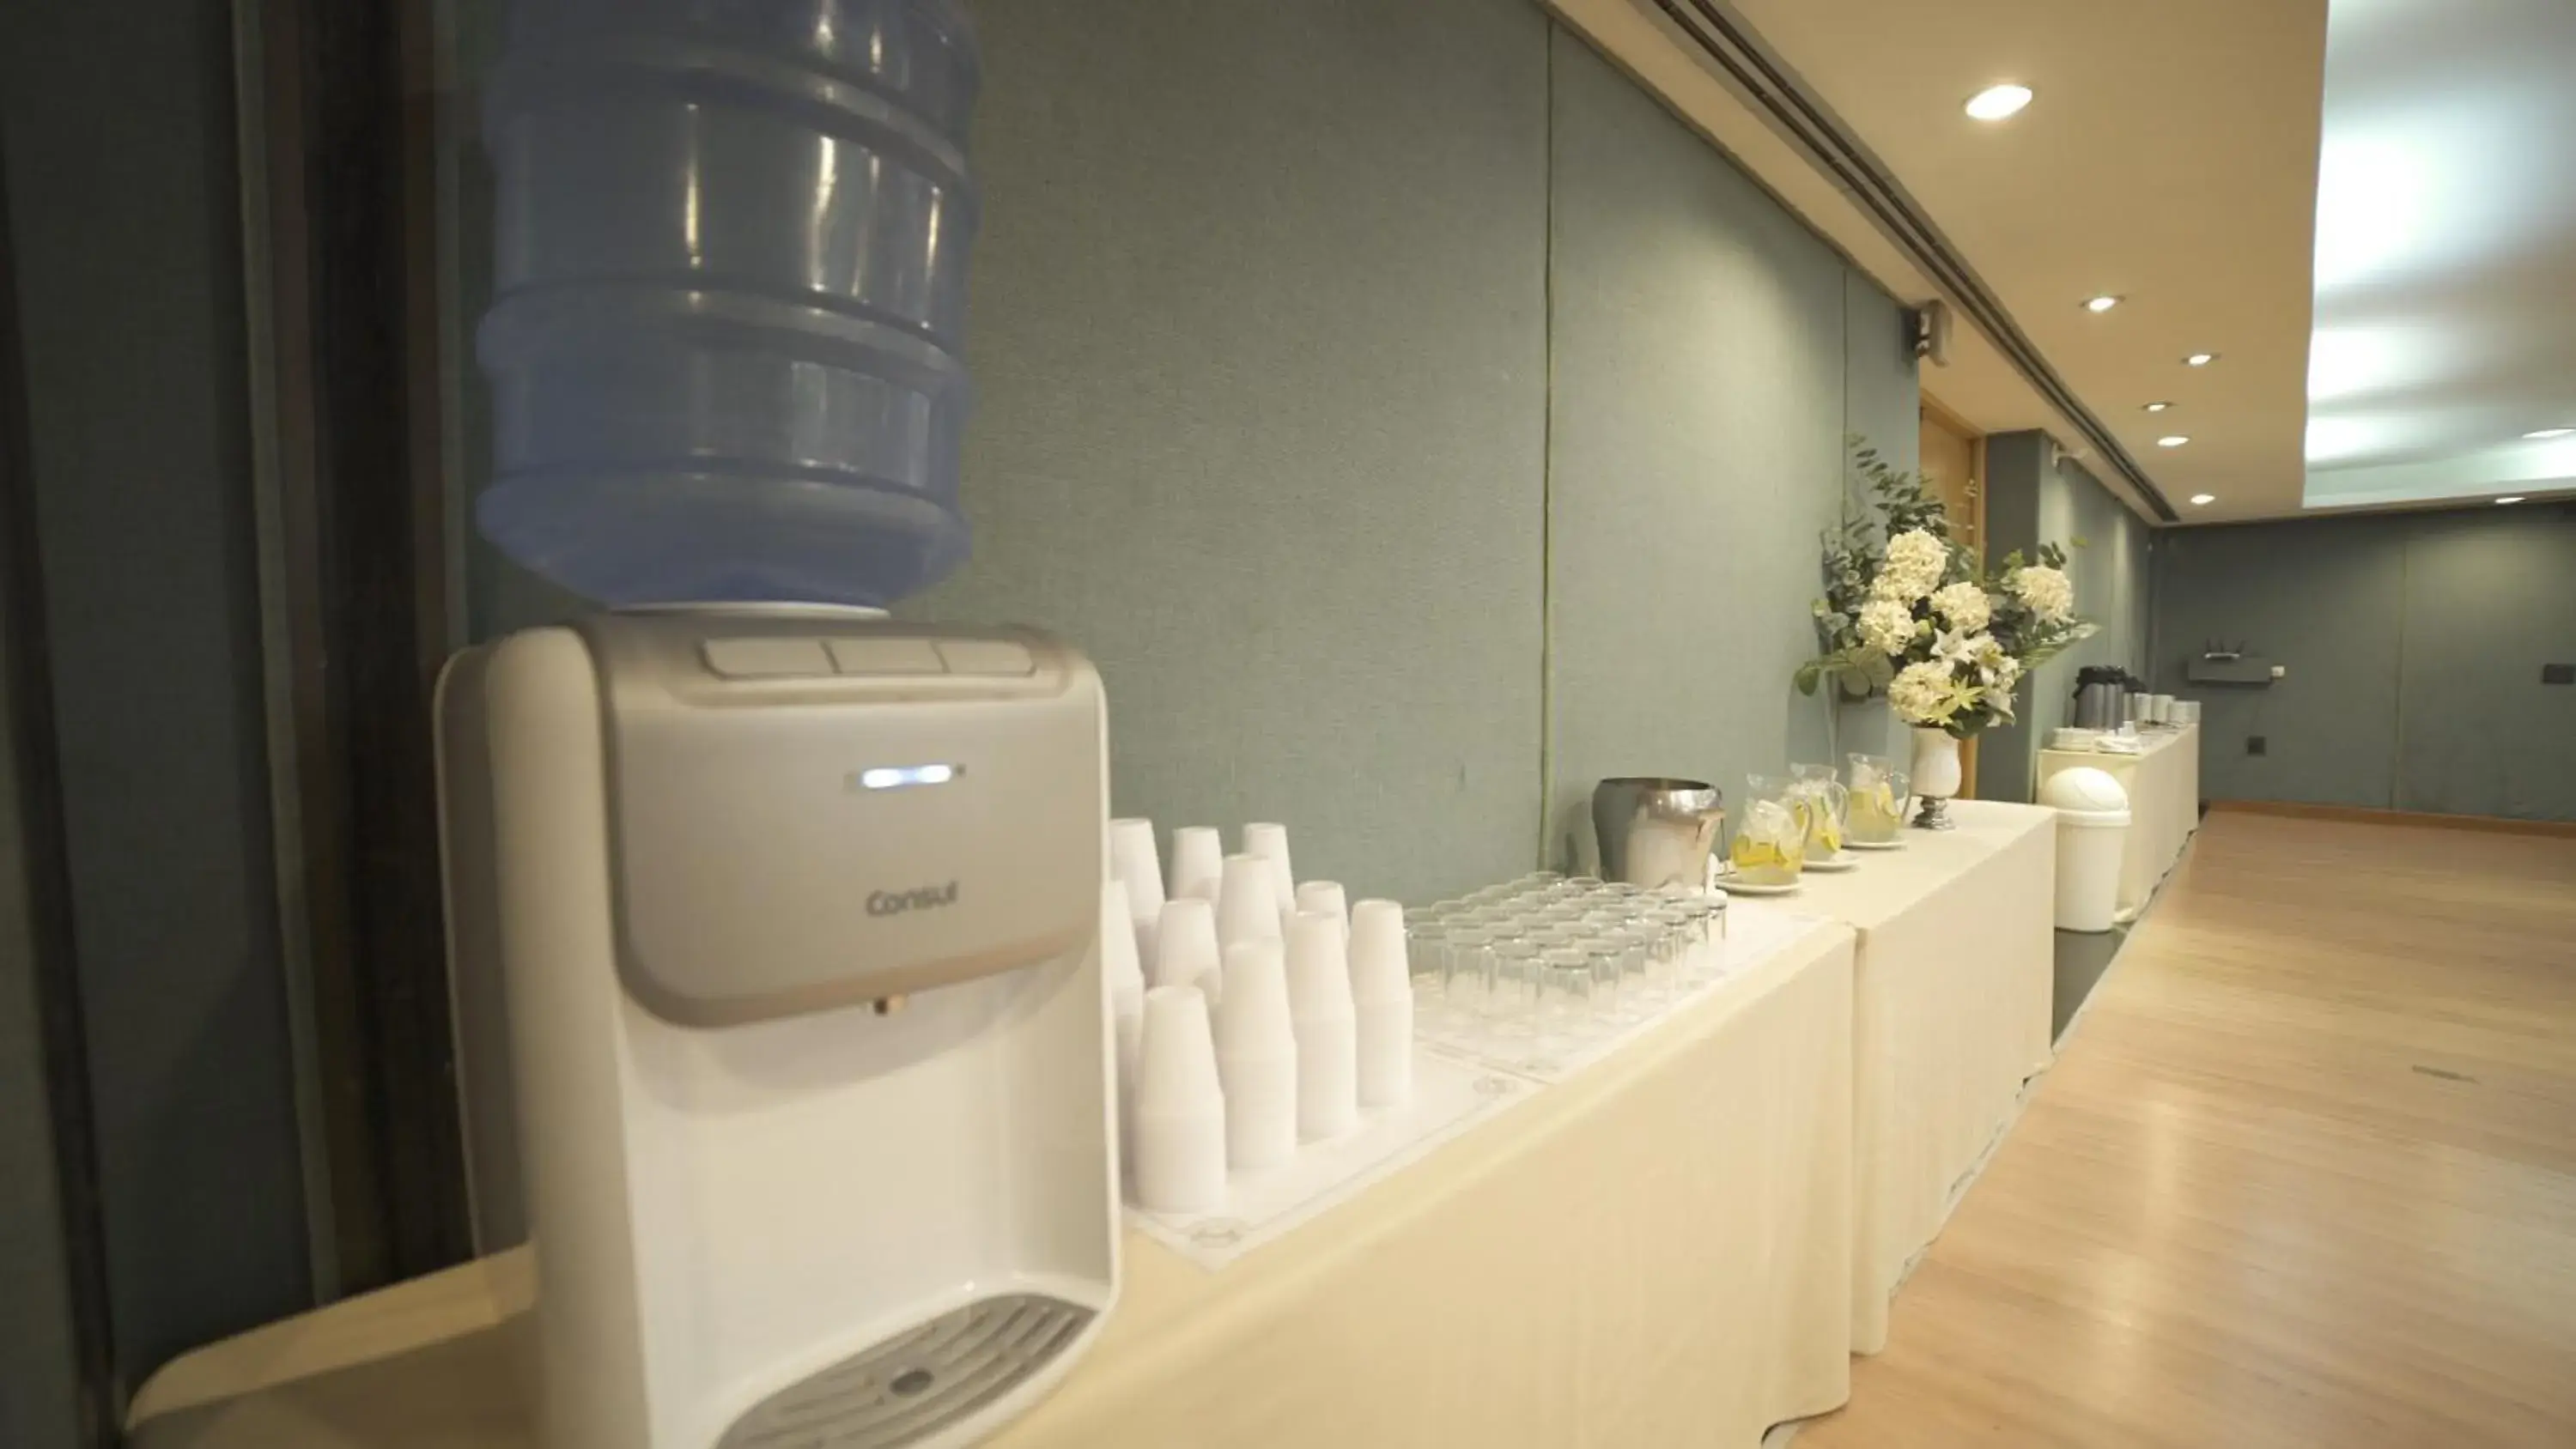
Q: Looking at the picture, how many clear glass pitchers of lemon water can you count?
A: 3